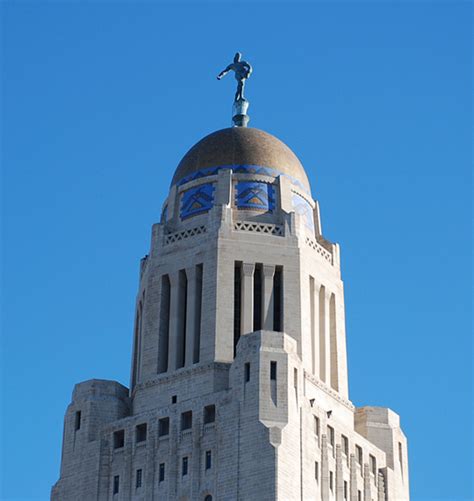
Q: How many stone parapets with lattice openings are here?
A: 3